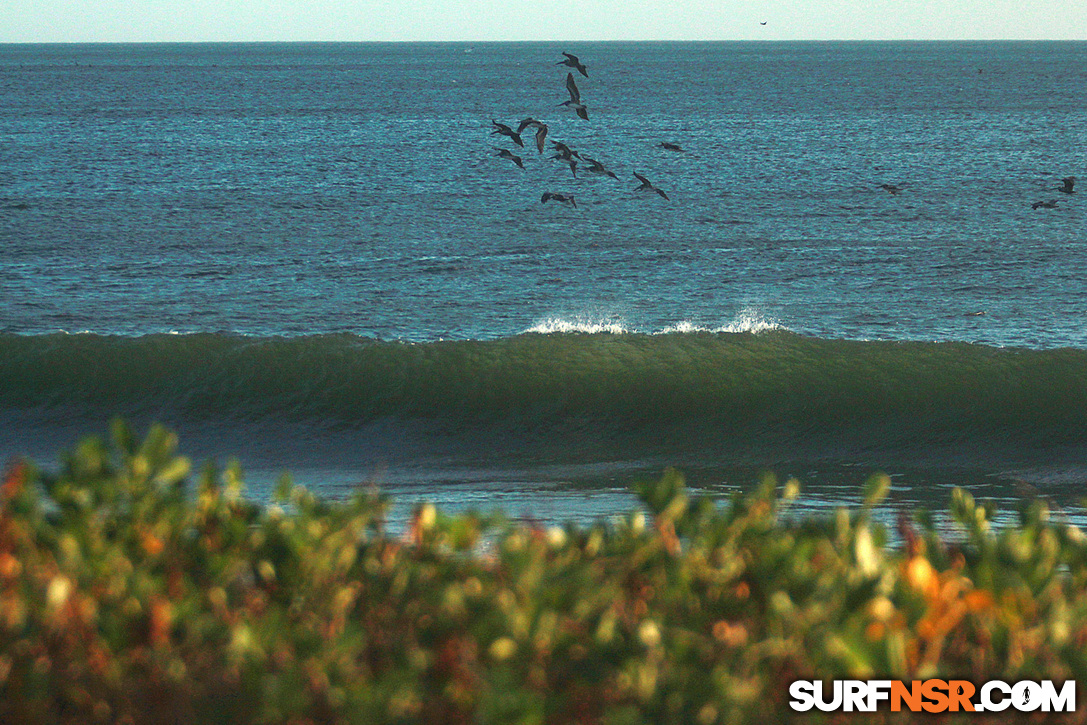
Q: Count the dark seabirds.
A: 15